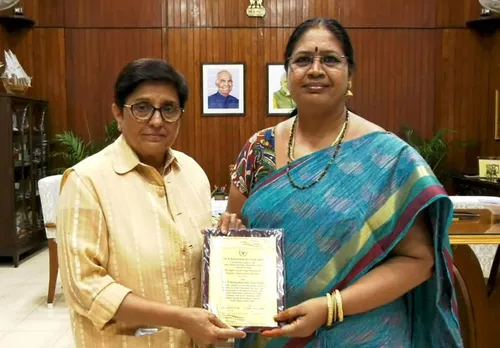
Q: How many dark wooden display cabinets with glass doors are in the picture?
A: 1